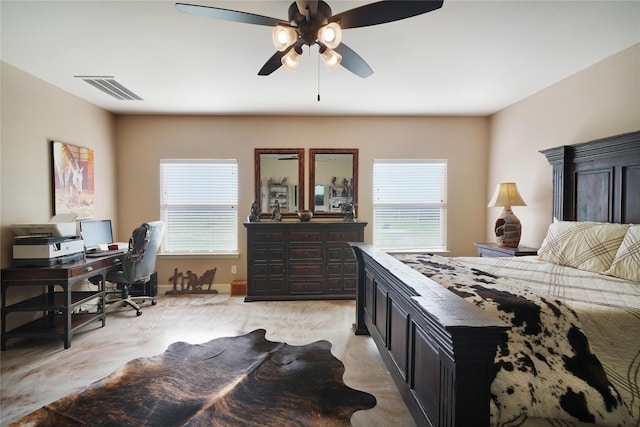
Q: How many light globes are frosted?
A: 4